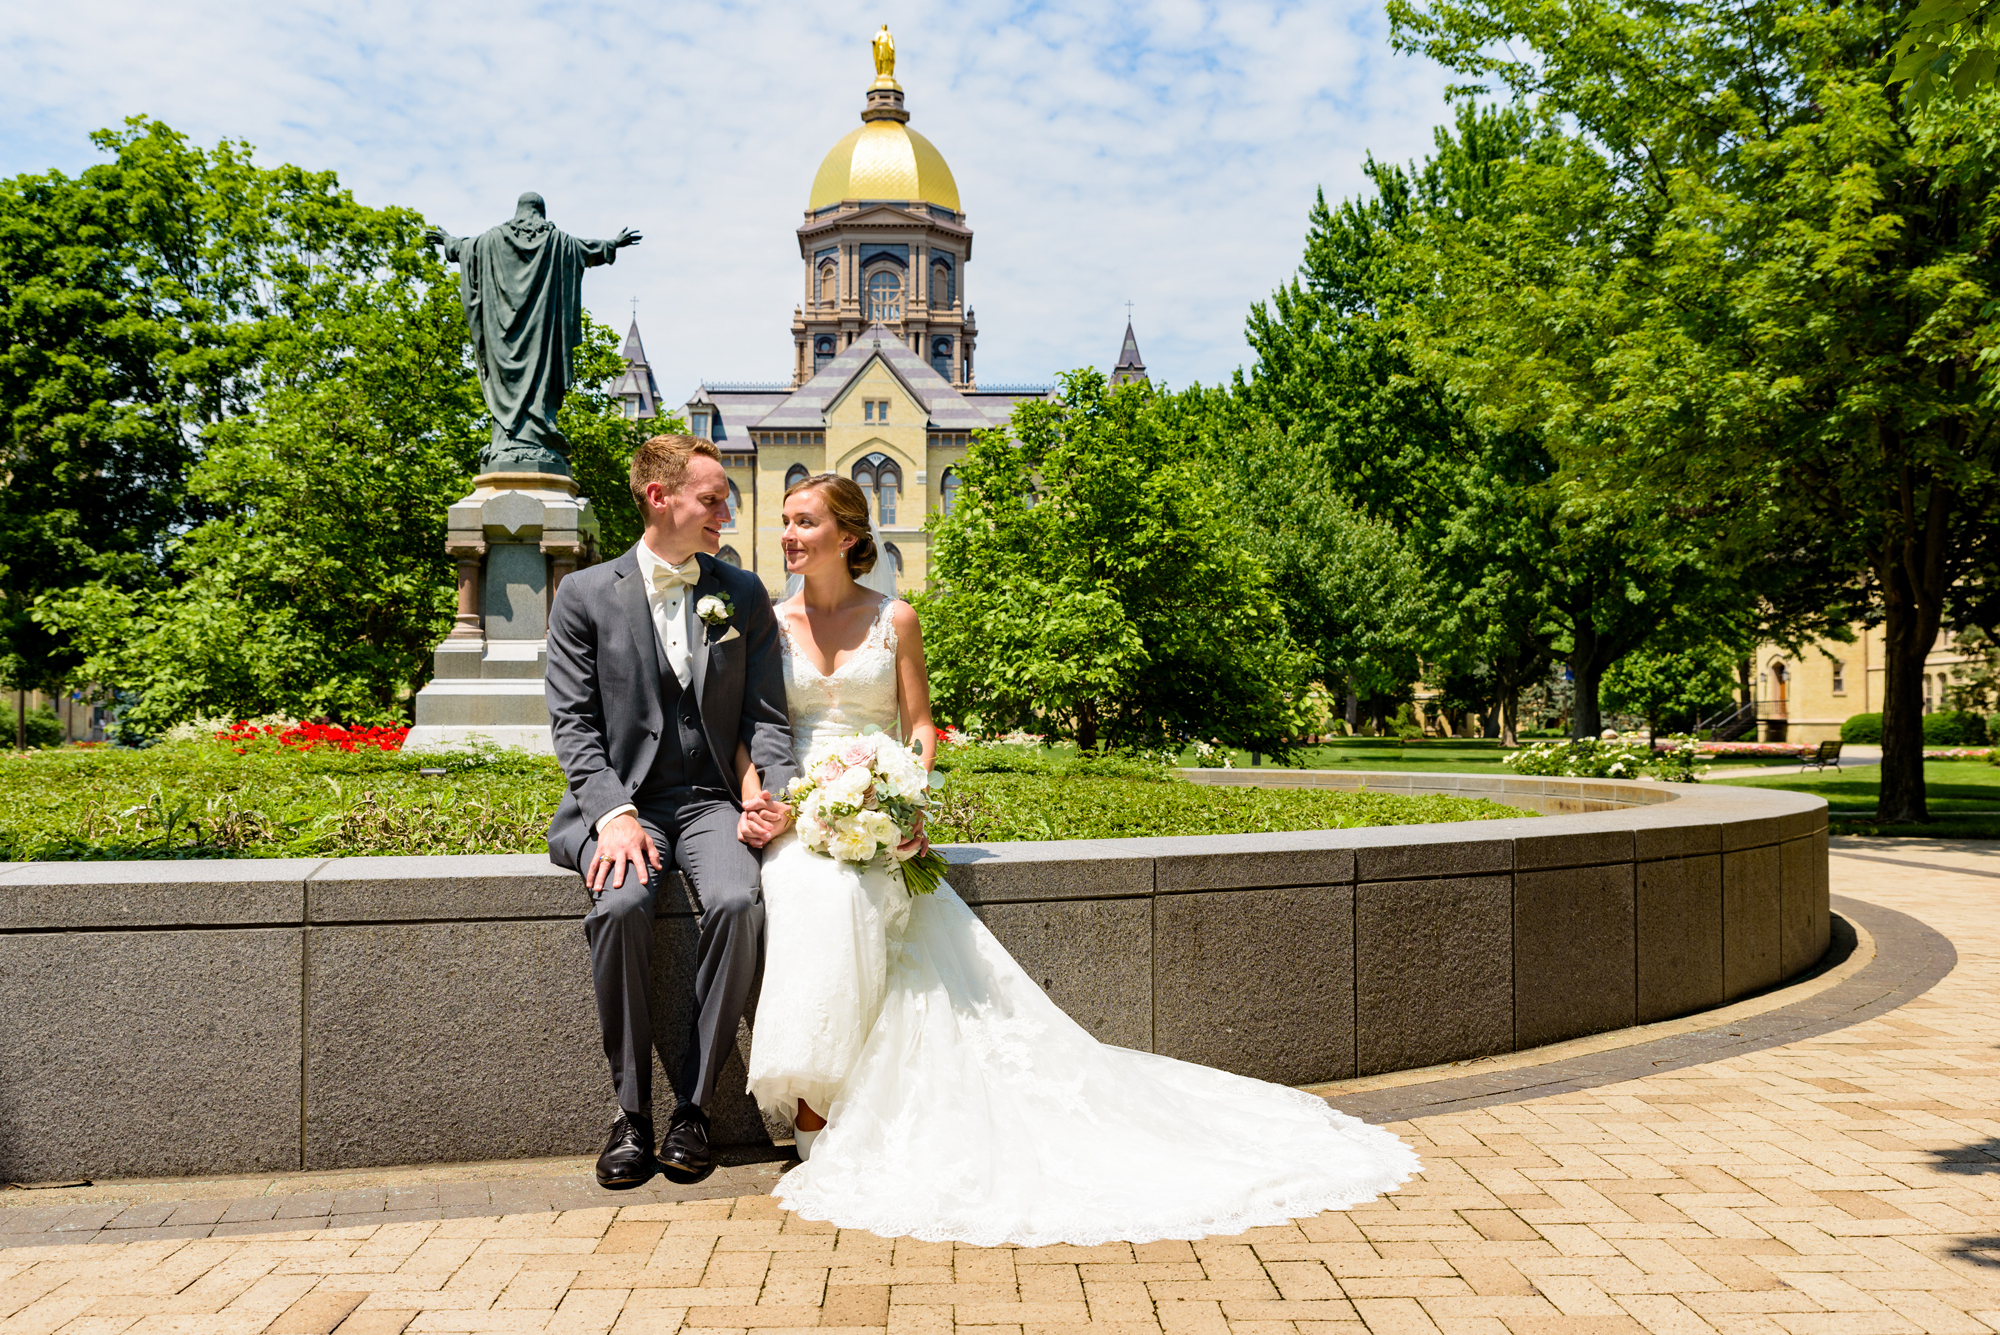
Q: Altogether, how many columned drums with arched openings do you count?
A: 1